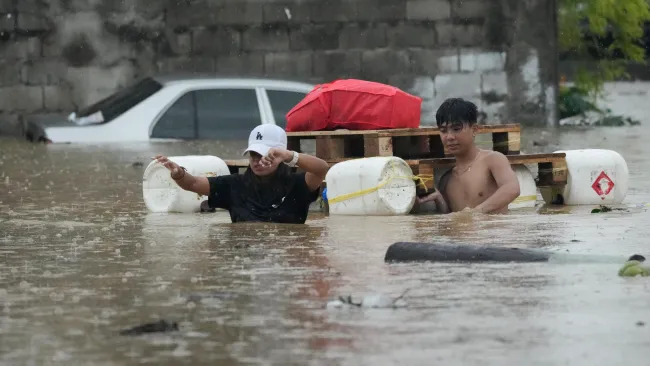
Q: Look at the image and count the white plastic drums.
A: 4